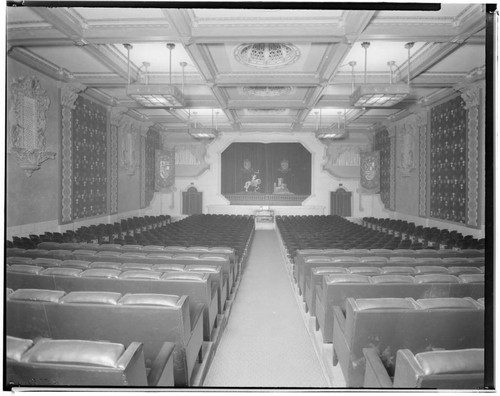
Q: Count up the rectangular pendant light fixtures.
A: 4